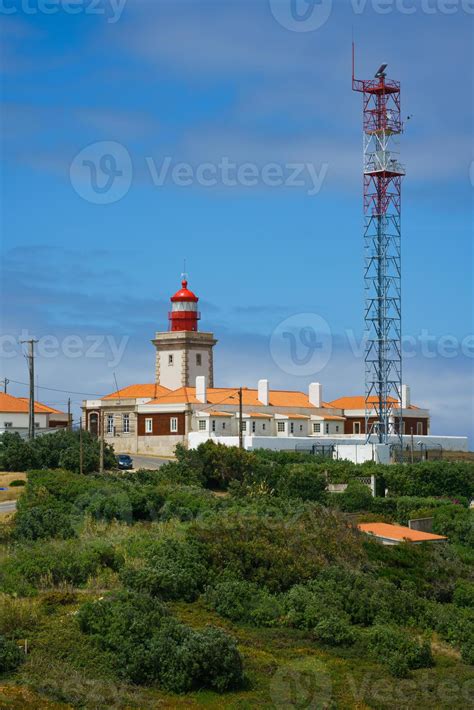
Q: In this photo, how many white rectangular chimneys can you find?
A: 4